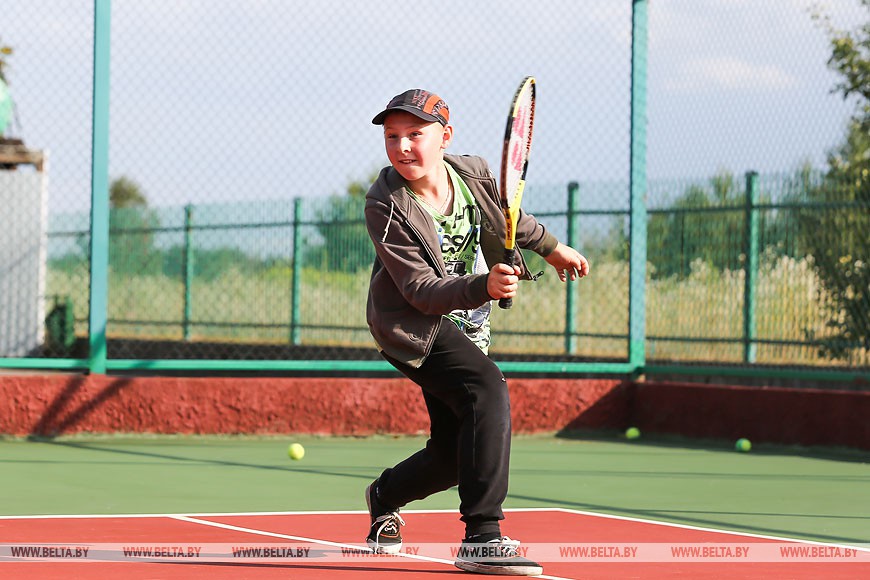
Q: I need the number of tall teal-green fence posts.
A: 2